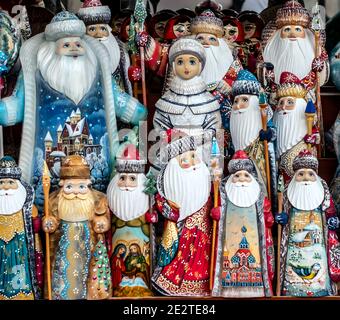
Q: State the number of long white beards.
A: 11